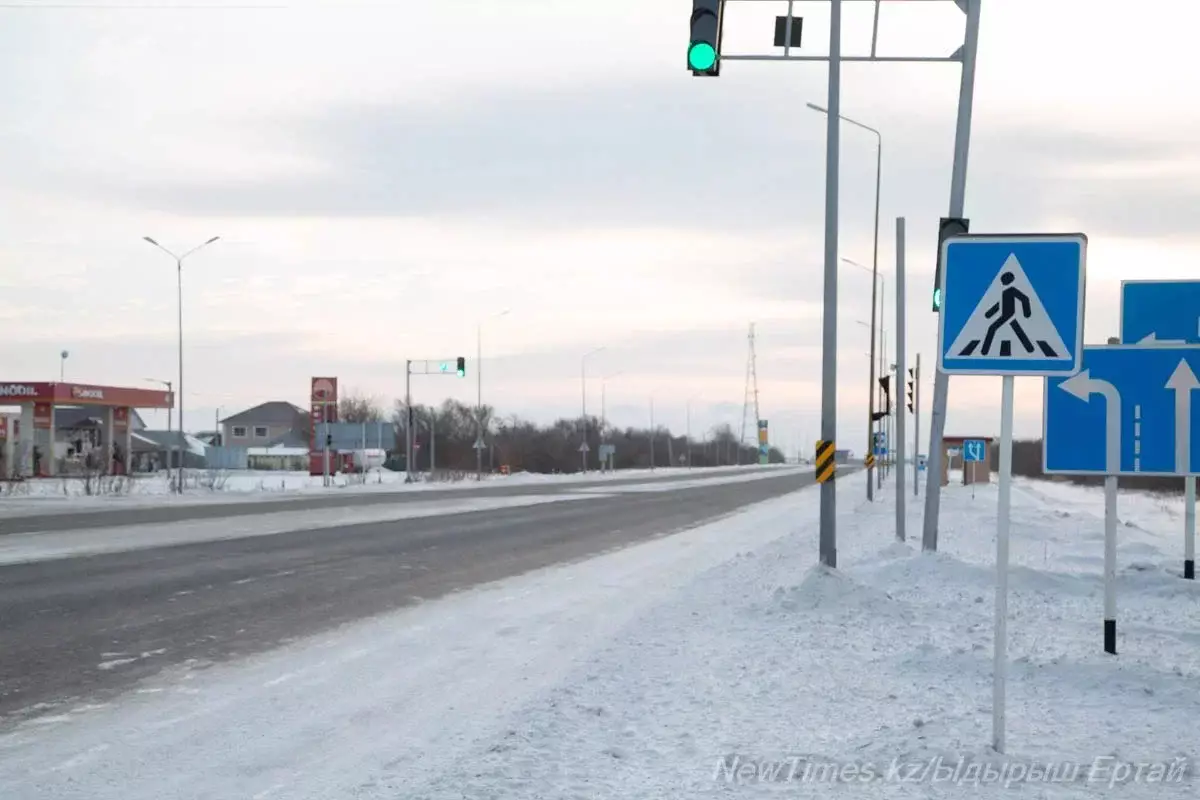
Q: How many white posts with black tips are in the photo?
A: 2